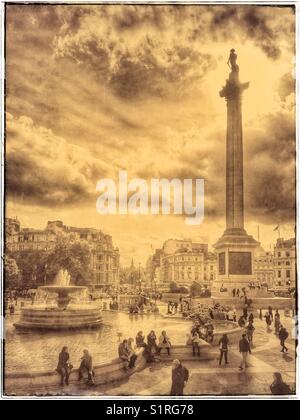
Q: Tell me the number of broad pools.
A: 1